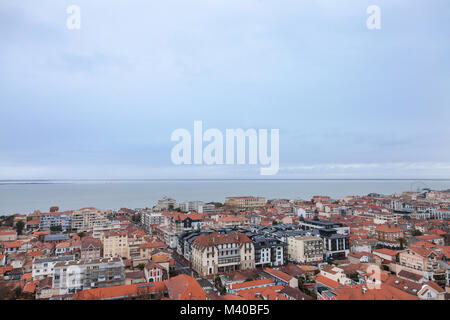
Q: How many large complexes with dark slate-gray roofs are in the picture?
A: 1